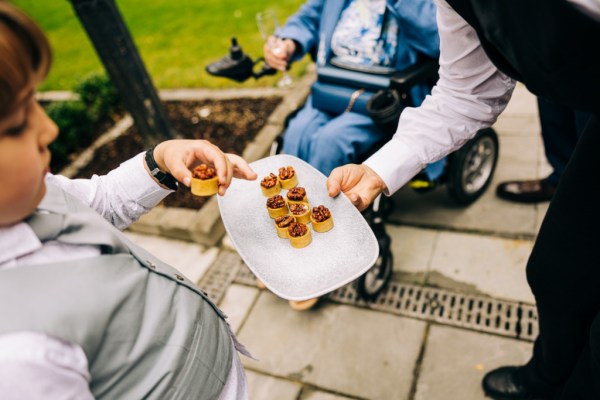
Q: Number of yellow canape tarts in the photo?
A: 9